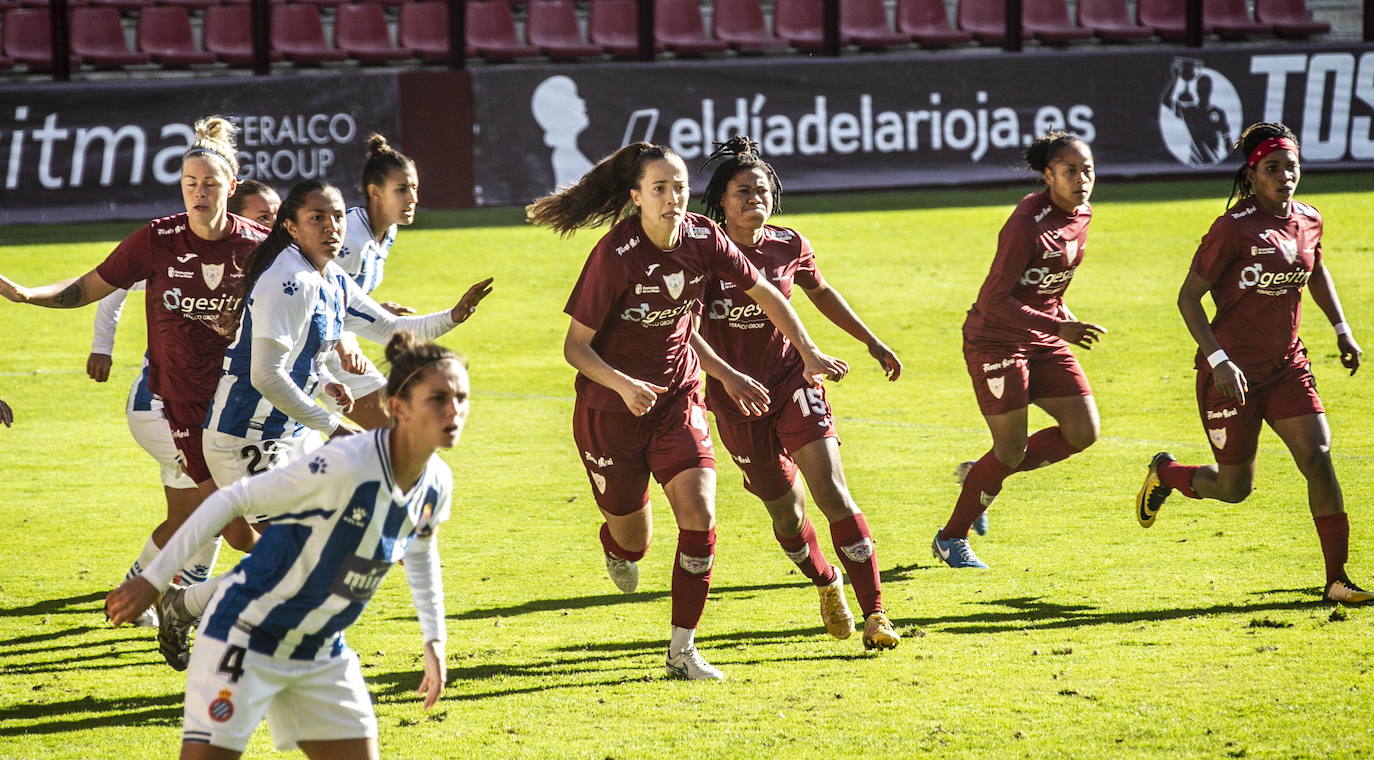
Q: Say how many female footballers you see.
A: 9